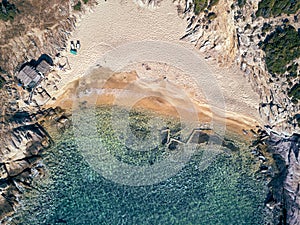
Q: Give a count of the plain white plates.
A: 0